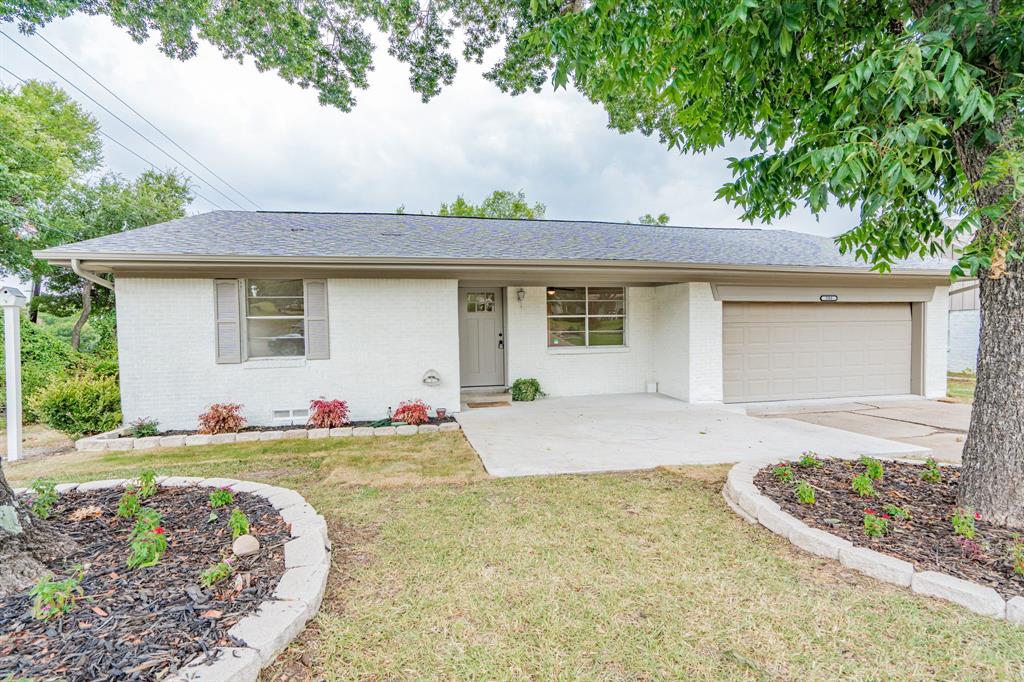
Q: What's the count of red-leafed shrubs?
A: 3